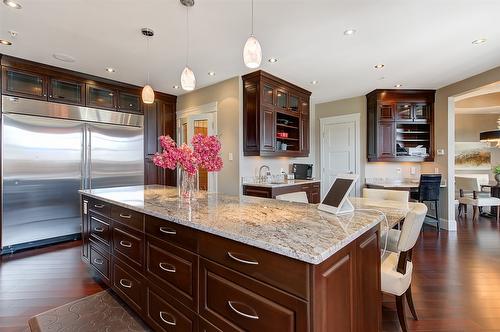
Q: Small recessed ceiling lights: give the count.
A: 11